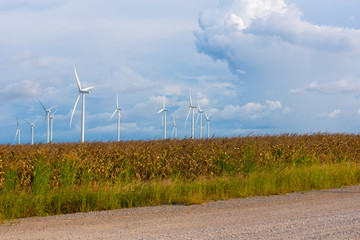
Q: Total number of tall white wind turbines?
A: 11